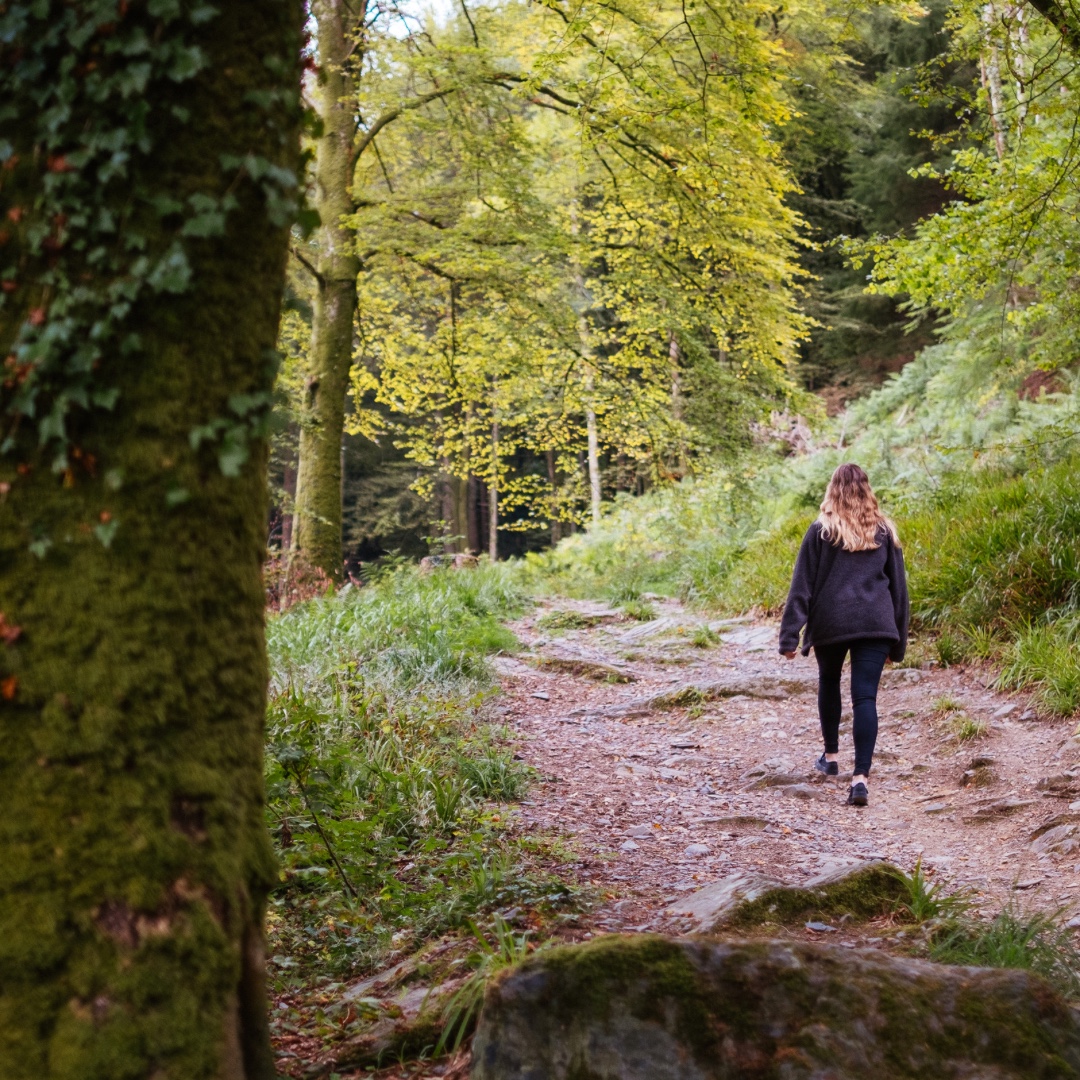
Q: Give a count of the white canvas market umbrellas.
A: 0